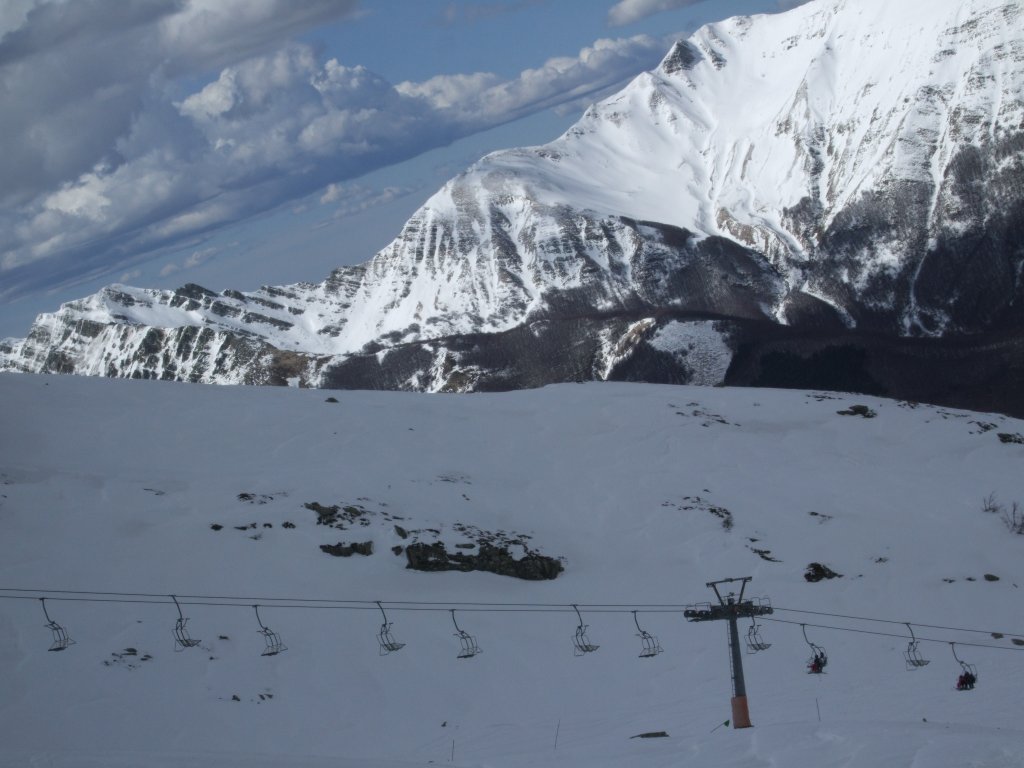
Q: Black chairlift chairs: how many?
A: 11